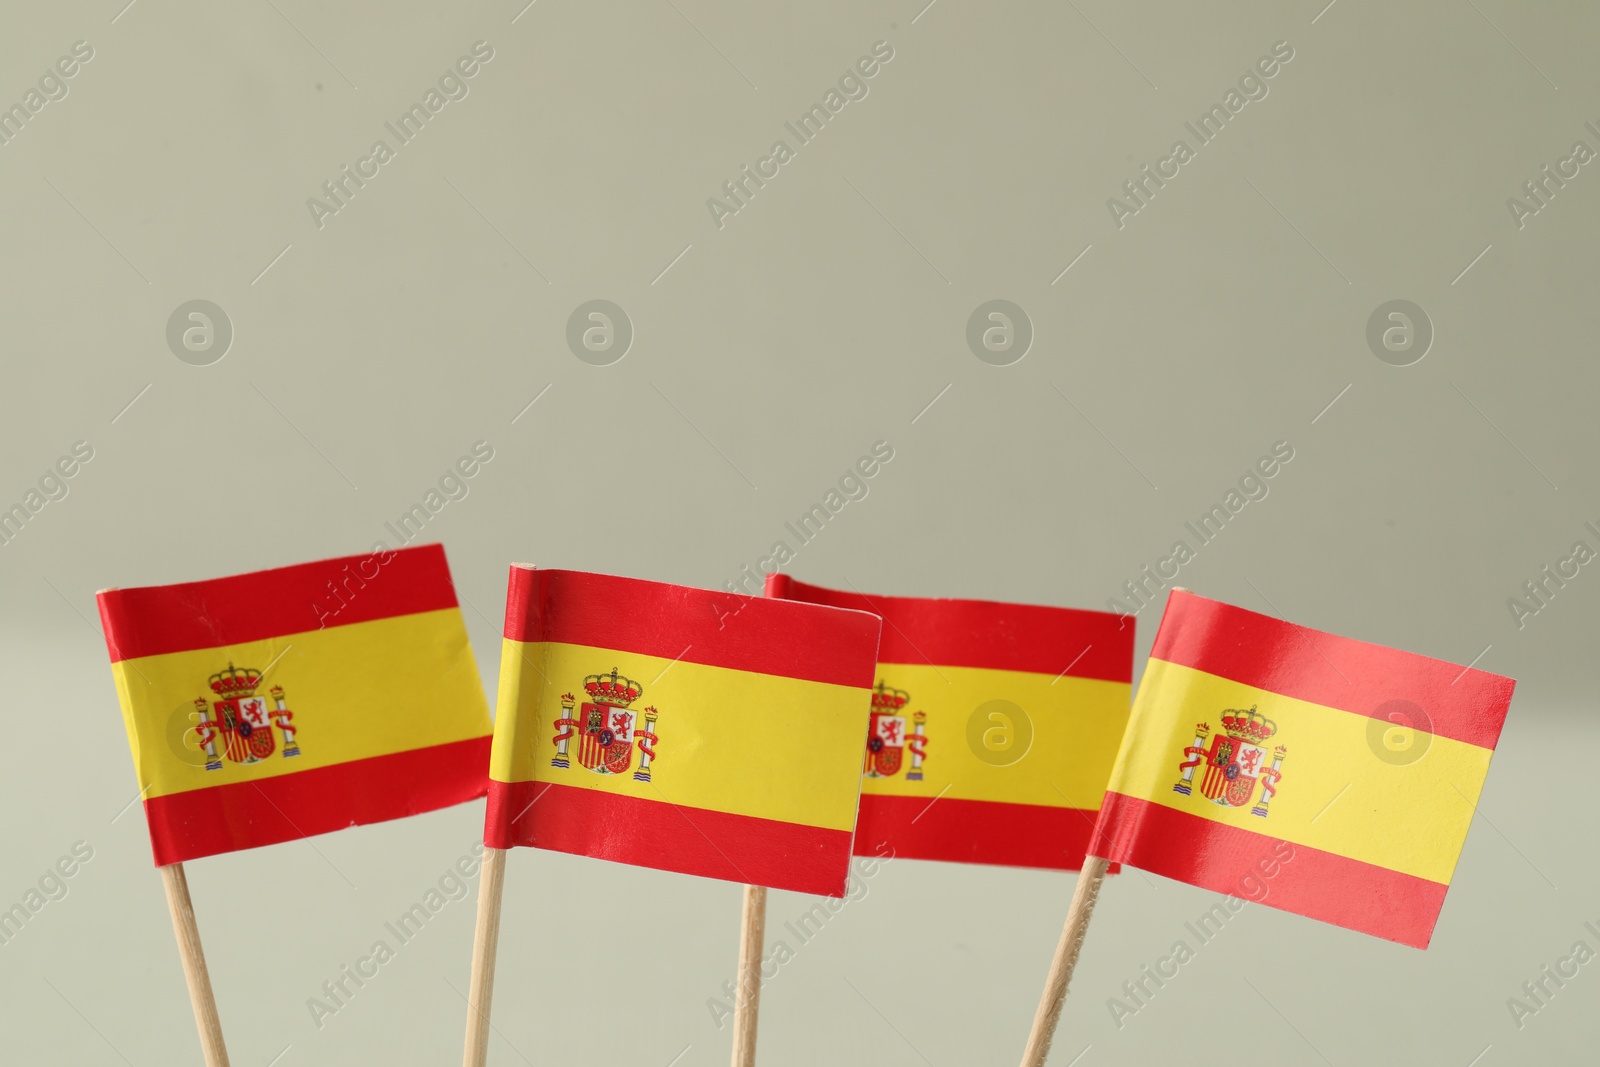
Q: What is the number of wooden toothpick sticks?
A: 4